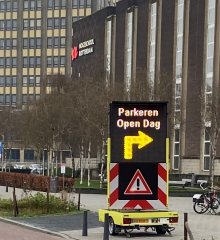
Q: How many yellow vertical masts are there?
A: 2